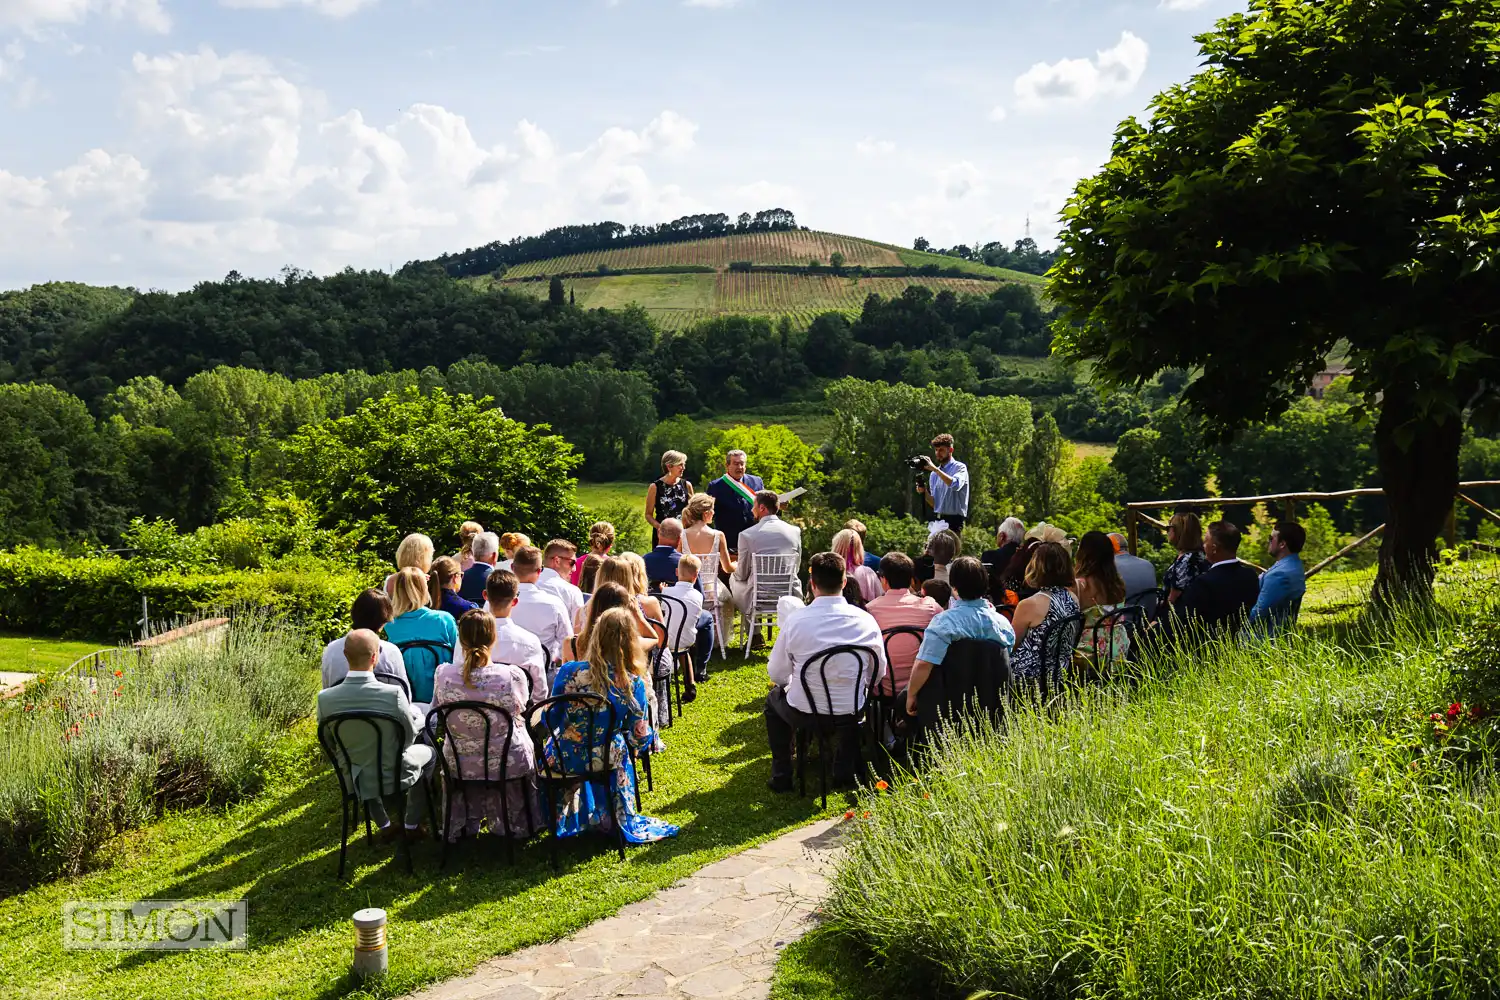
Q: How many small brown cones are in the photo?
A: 0